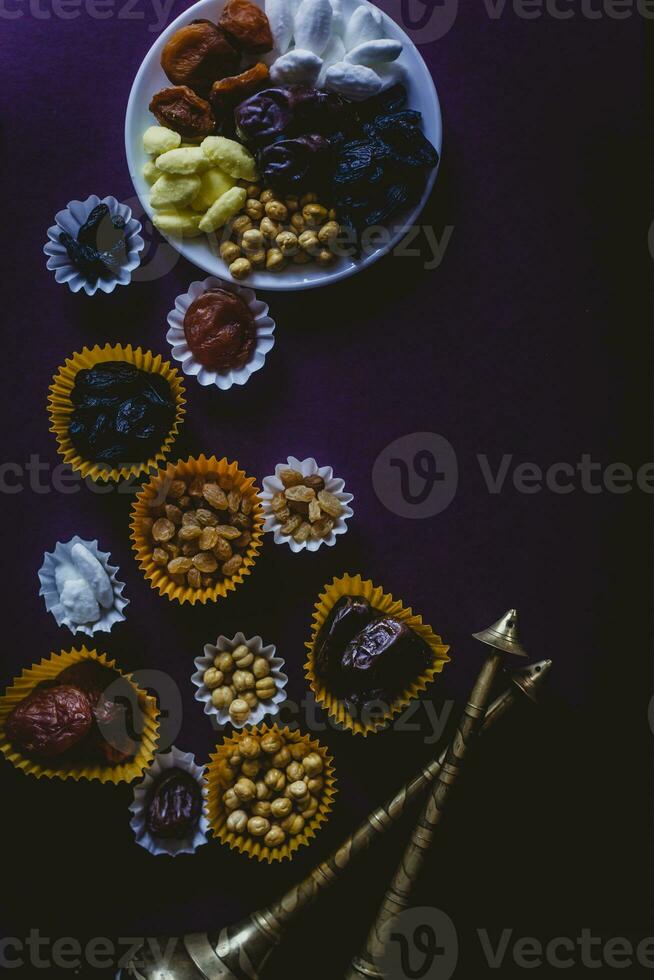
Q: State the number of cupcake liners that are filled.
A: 11